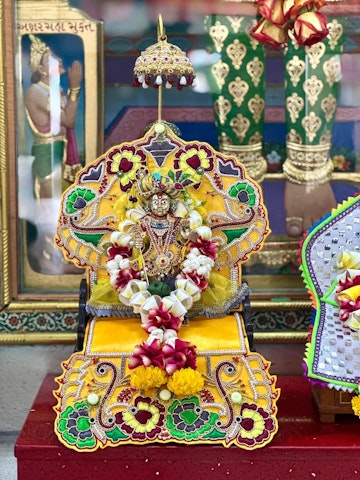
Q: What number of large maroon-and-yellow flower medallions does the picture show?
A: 4